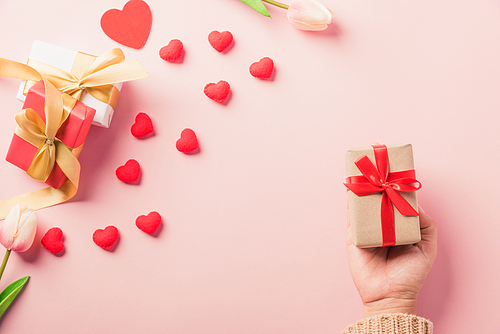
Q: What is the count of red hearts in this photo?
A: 11